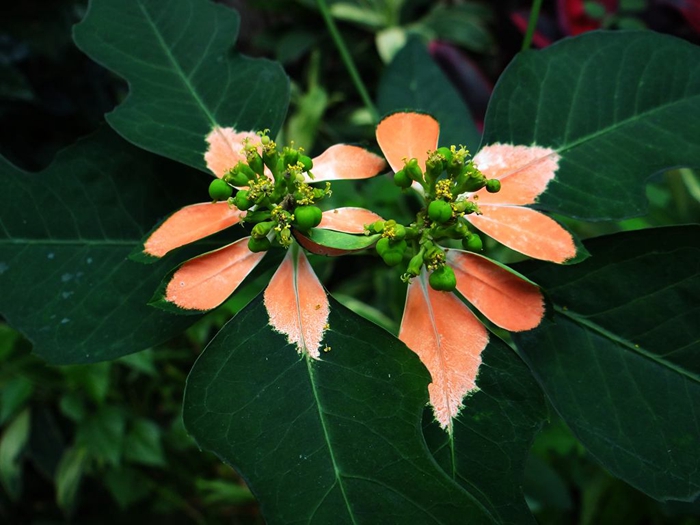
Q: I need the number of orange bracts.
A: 11